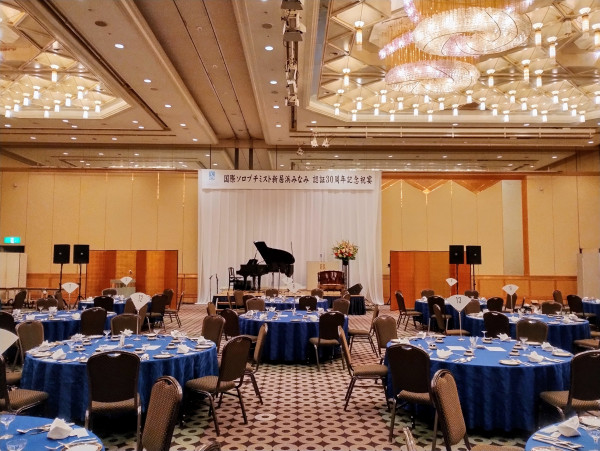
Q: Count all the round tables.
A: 11